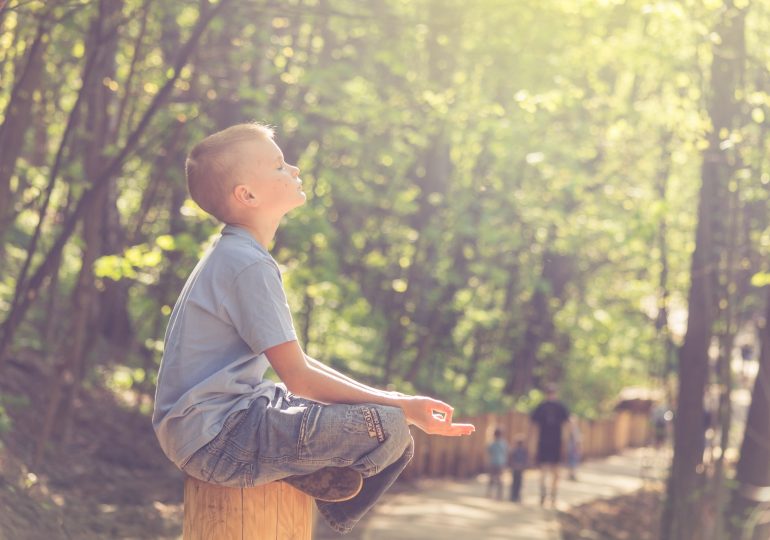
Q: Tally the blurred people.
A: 4